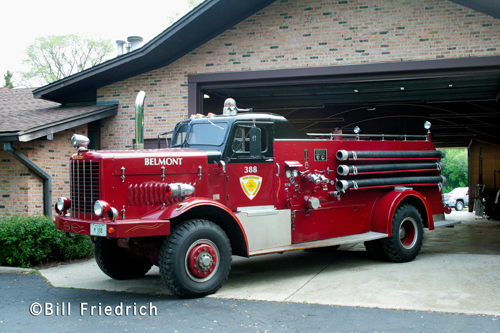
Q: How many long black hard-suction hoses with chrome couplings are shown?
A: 3